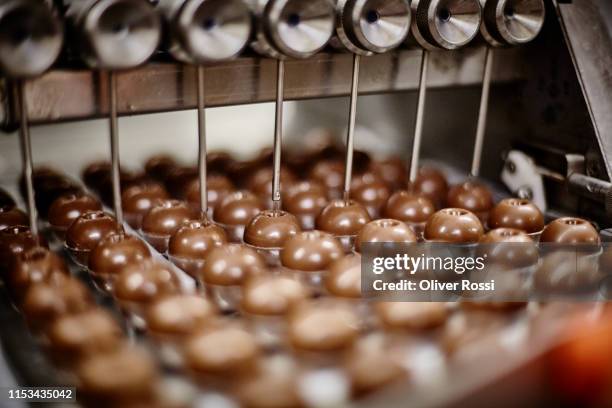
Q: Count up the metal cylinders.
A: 7